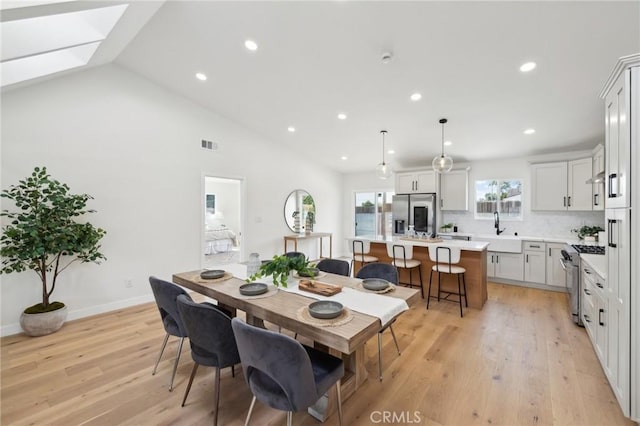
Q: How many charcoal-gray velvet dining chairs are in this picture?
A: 6